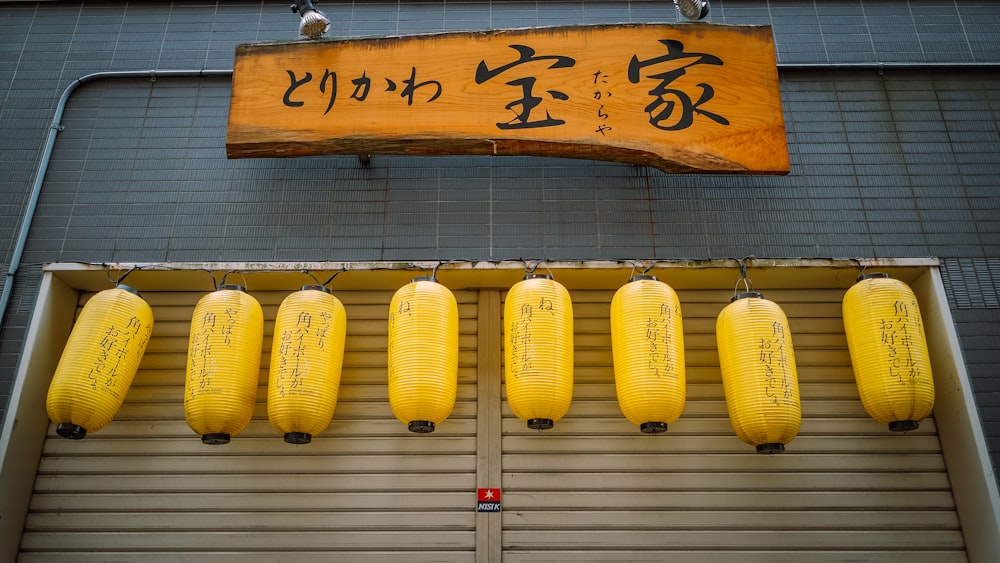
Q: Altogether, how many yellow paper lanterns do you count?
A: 8